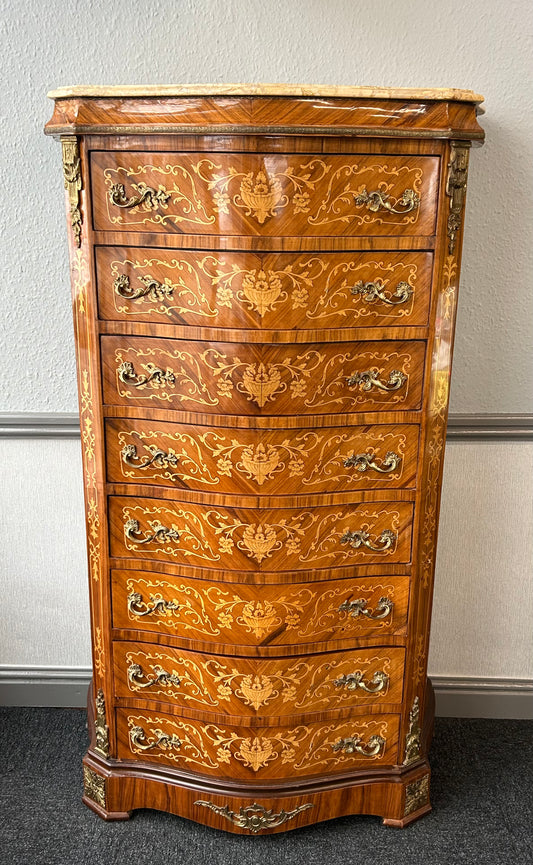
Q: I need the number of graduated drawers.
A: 8